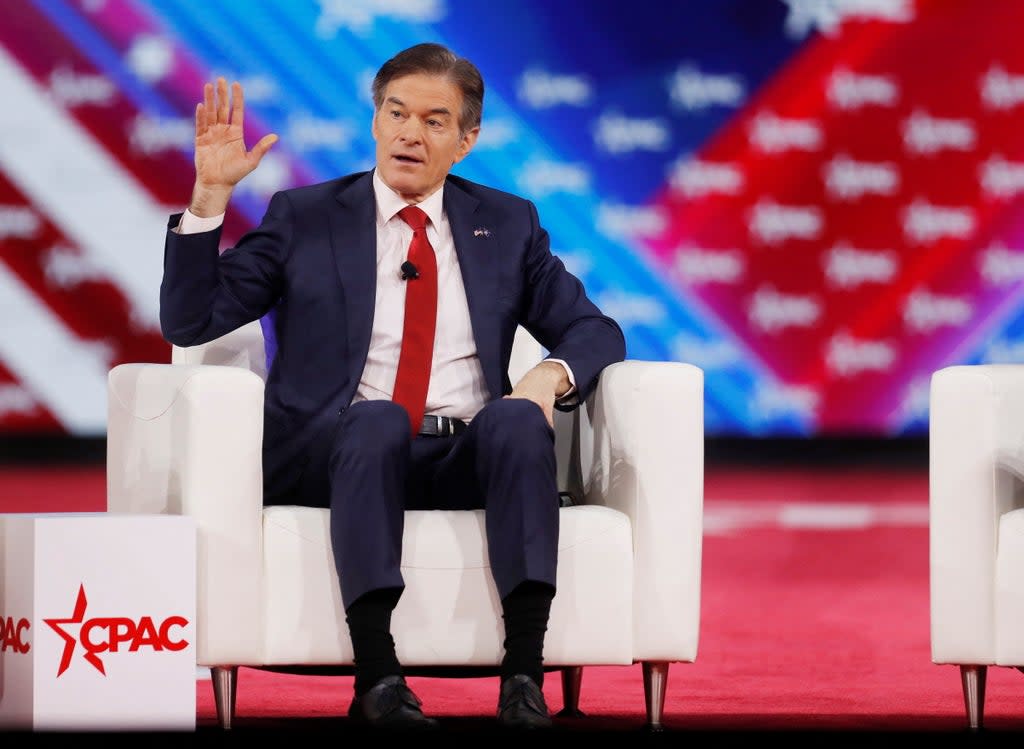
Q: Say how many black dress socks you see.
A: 2